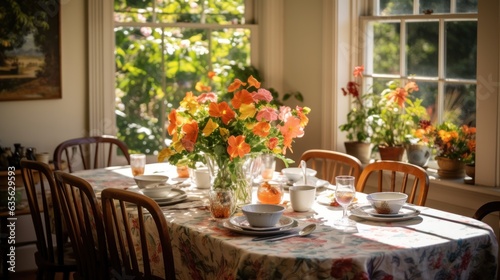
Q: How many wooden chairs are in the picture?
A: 7